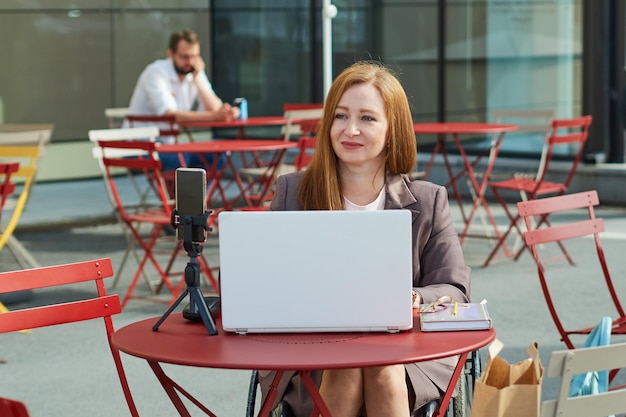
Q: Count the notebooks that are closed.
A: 1